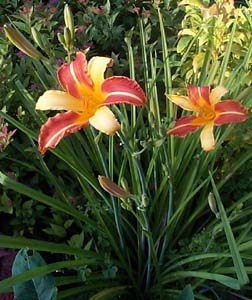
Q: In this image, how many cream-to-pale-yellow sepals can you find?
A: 6